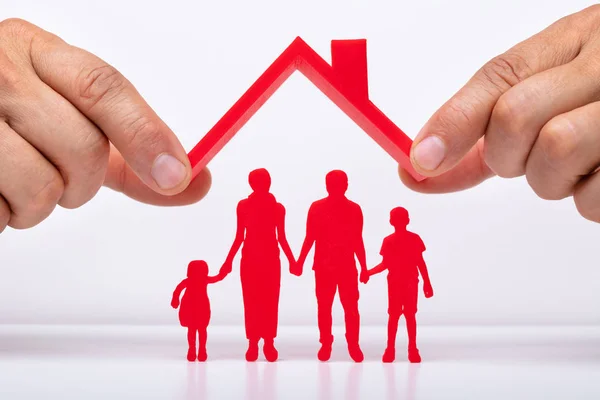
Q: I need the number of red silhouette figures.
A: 4